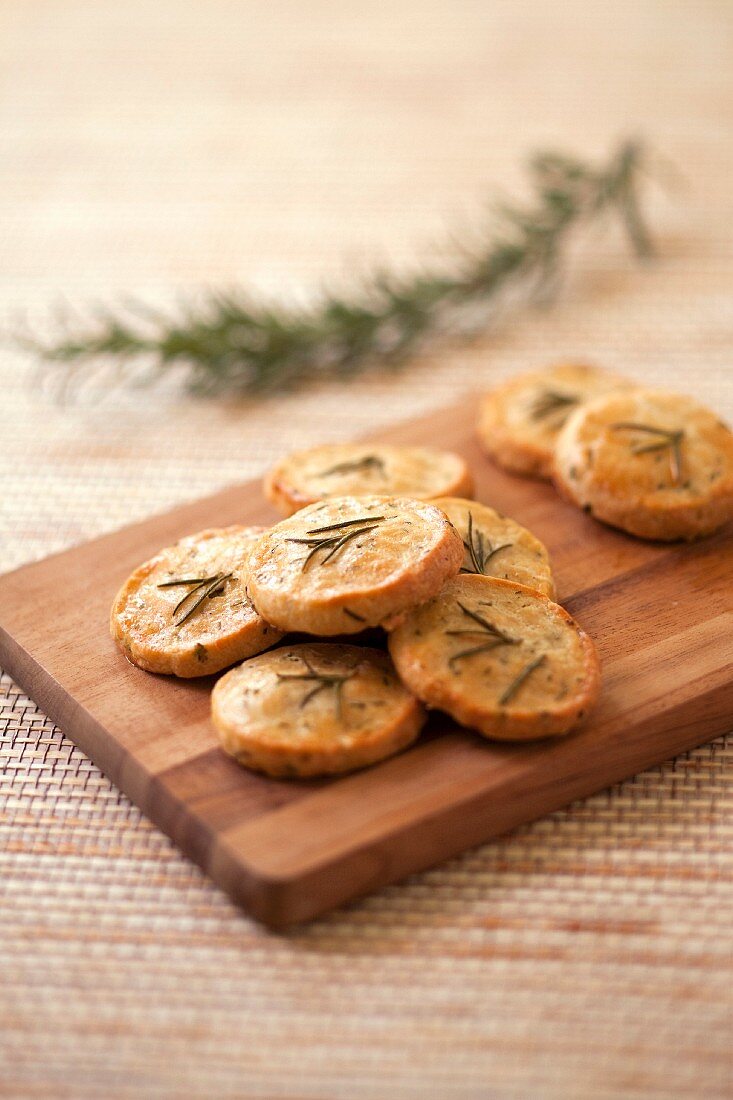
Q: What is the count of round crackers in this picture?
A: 8